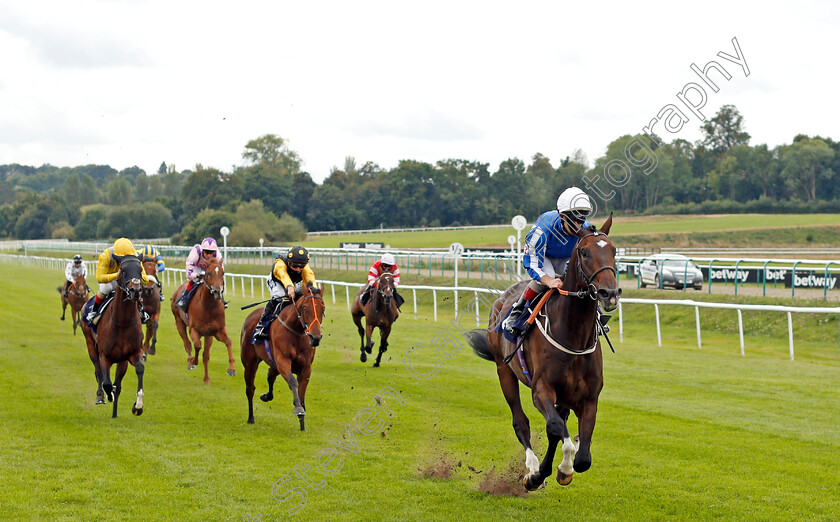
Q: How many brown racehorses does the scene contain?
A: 7